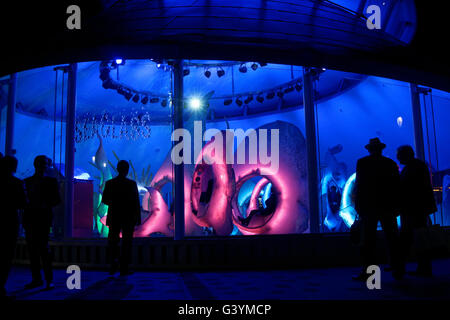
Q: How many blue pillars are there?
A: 5